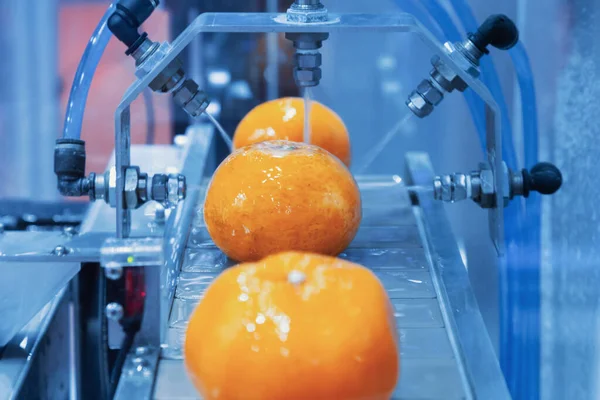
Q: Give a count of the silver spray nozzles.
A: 5